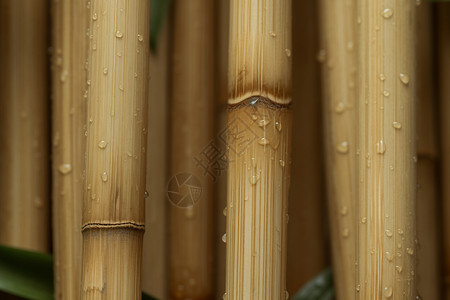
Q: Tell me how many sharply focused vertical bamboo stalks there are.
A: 3